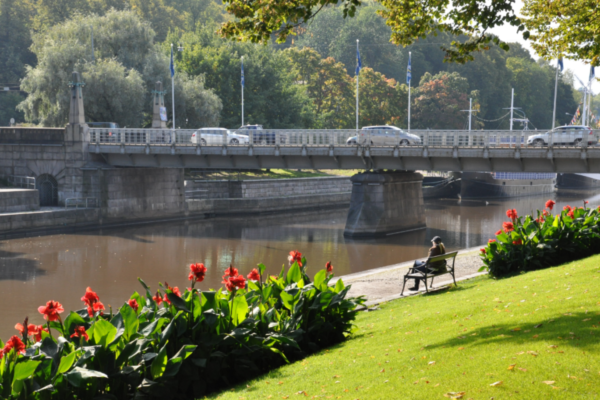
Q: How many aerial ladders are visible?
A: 0